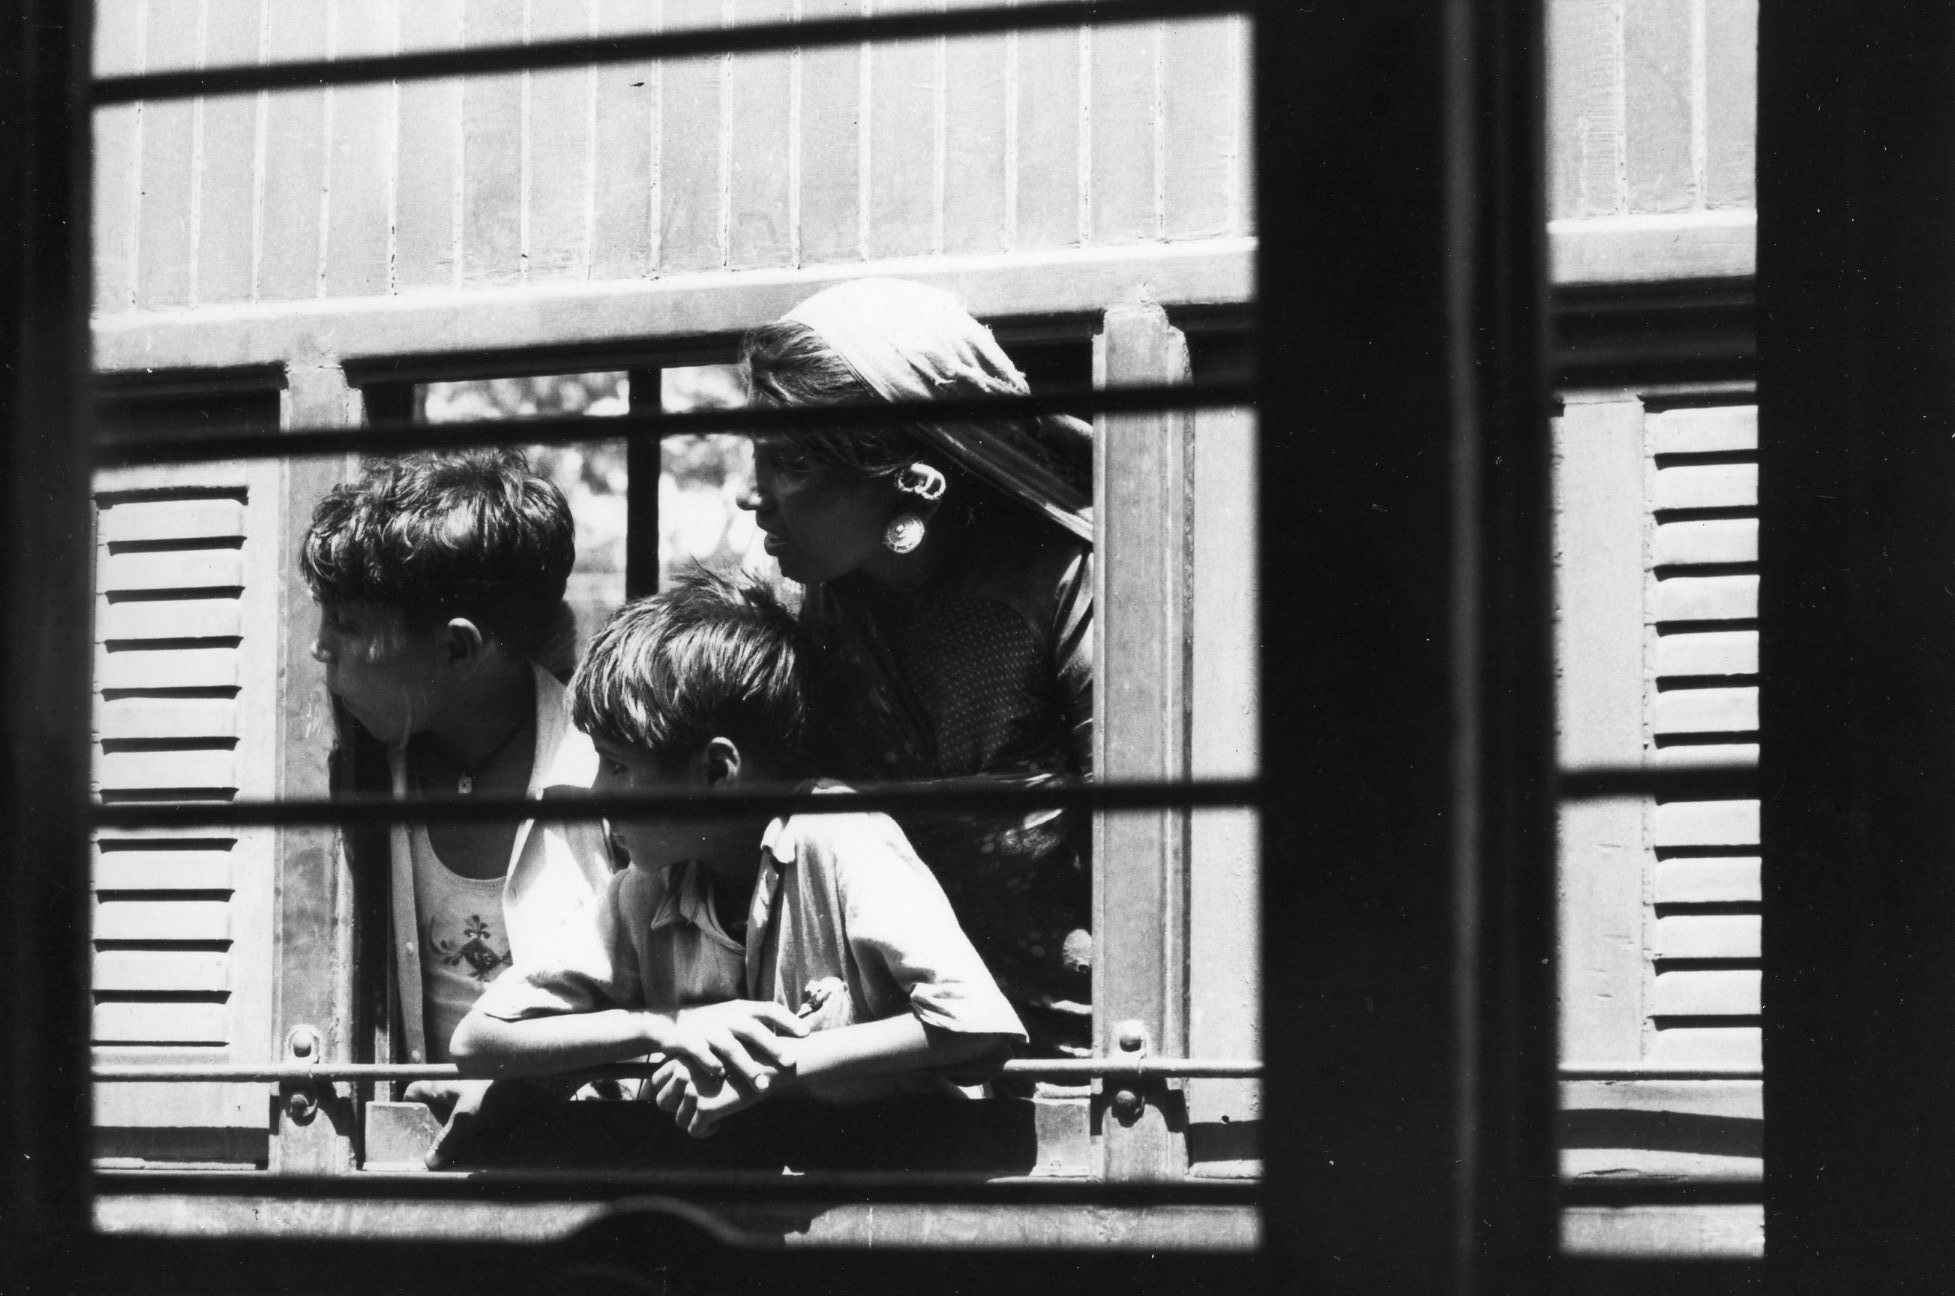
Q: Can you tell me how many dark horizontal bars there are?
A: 4